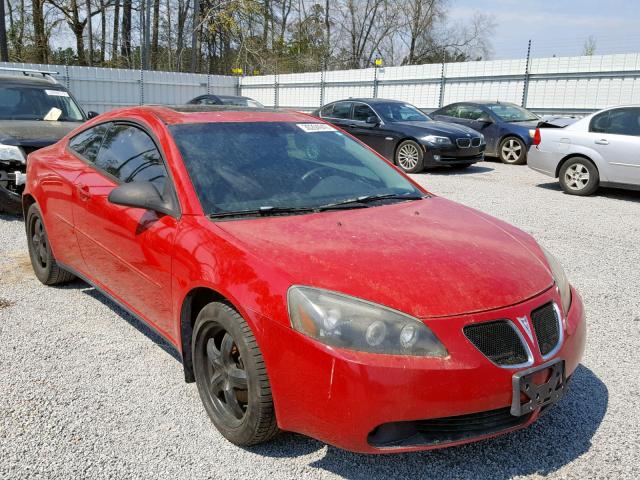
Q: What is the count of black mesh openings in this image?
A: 2